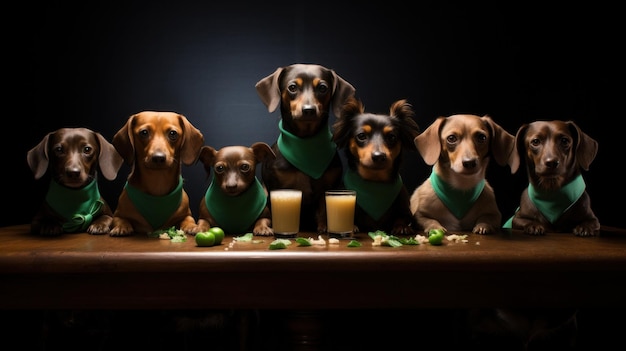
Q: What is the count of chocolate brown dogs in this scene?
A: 3